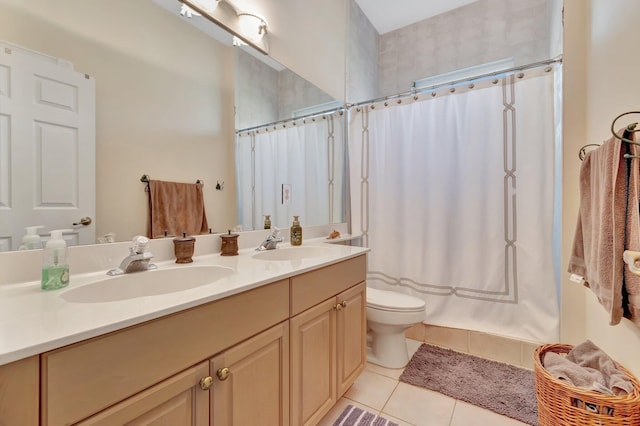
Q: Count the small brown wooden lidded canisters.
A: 2